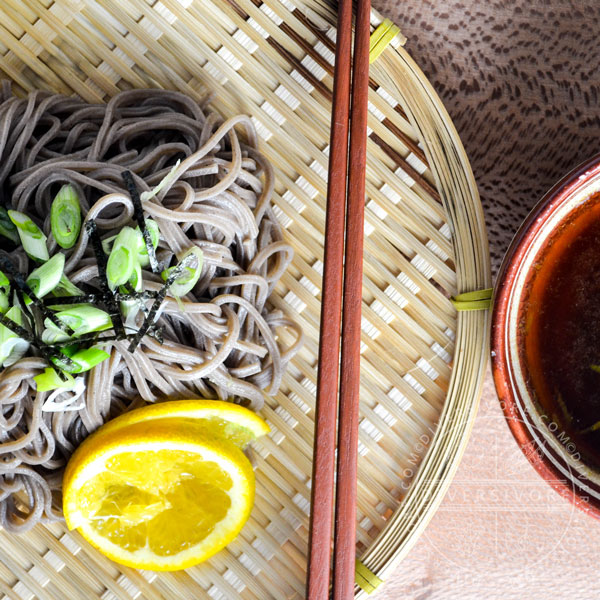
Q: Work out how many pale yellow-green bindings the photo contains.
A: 3